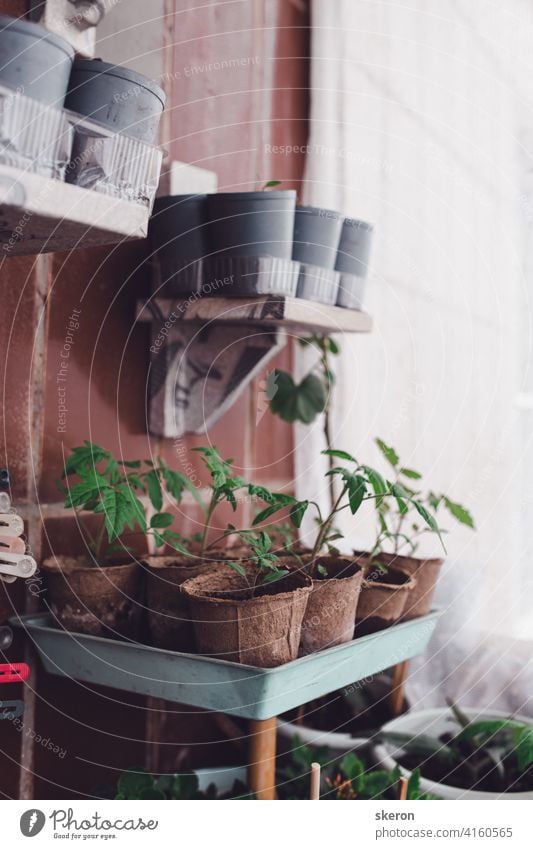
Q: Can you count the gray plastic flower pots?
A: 6